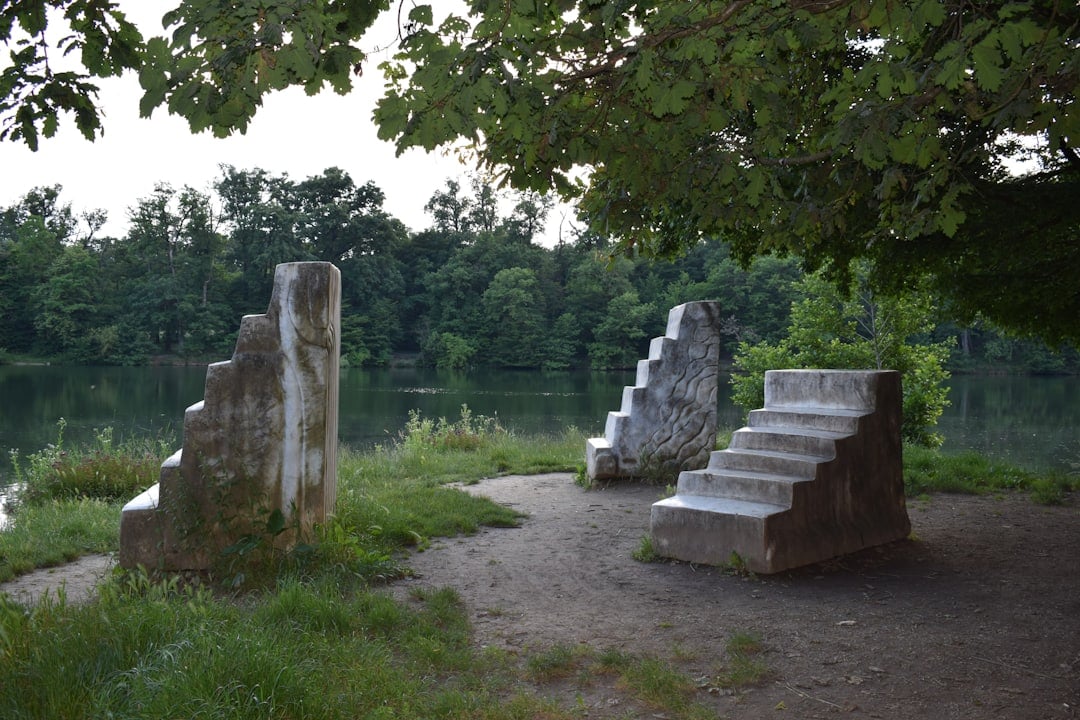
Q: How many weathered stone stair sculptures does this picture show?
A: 3